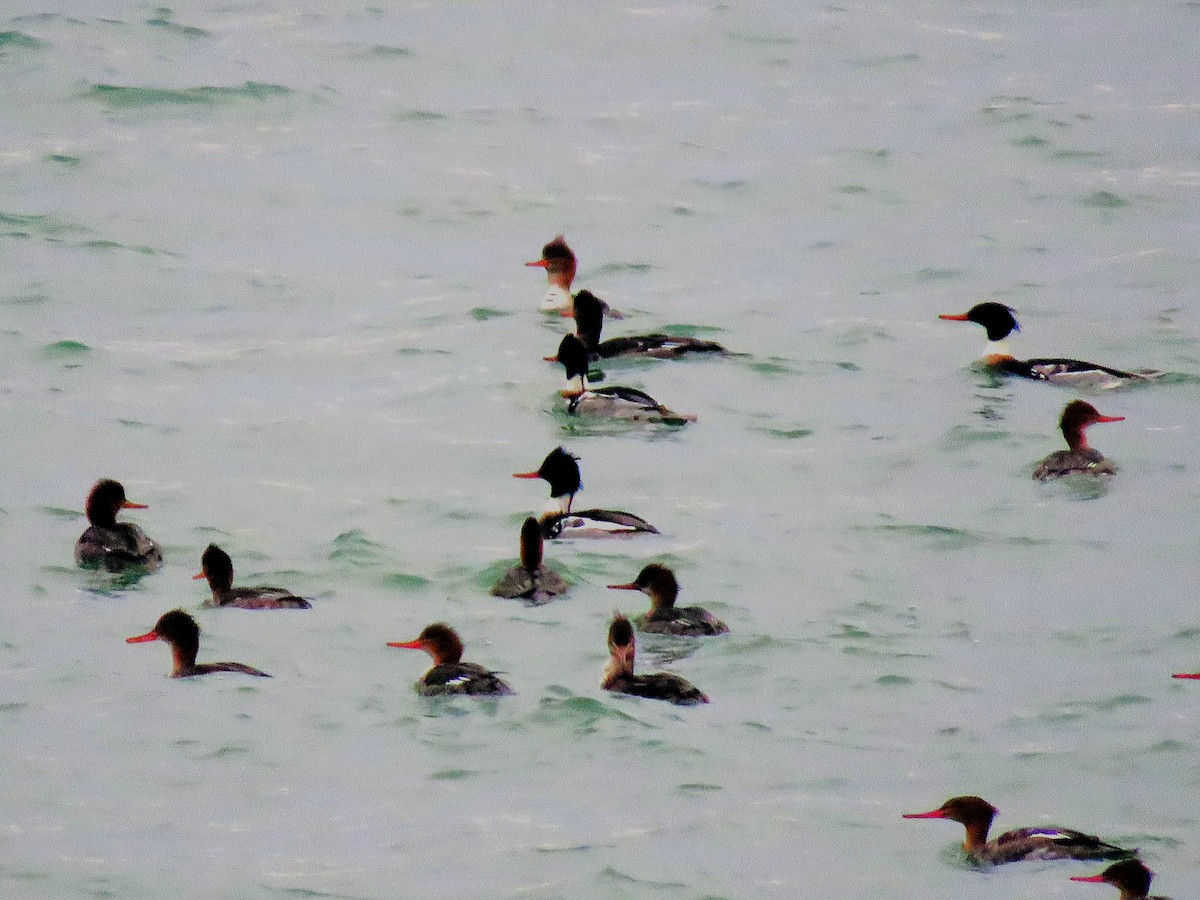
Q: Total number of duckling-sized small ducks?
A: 0